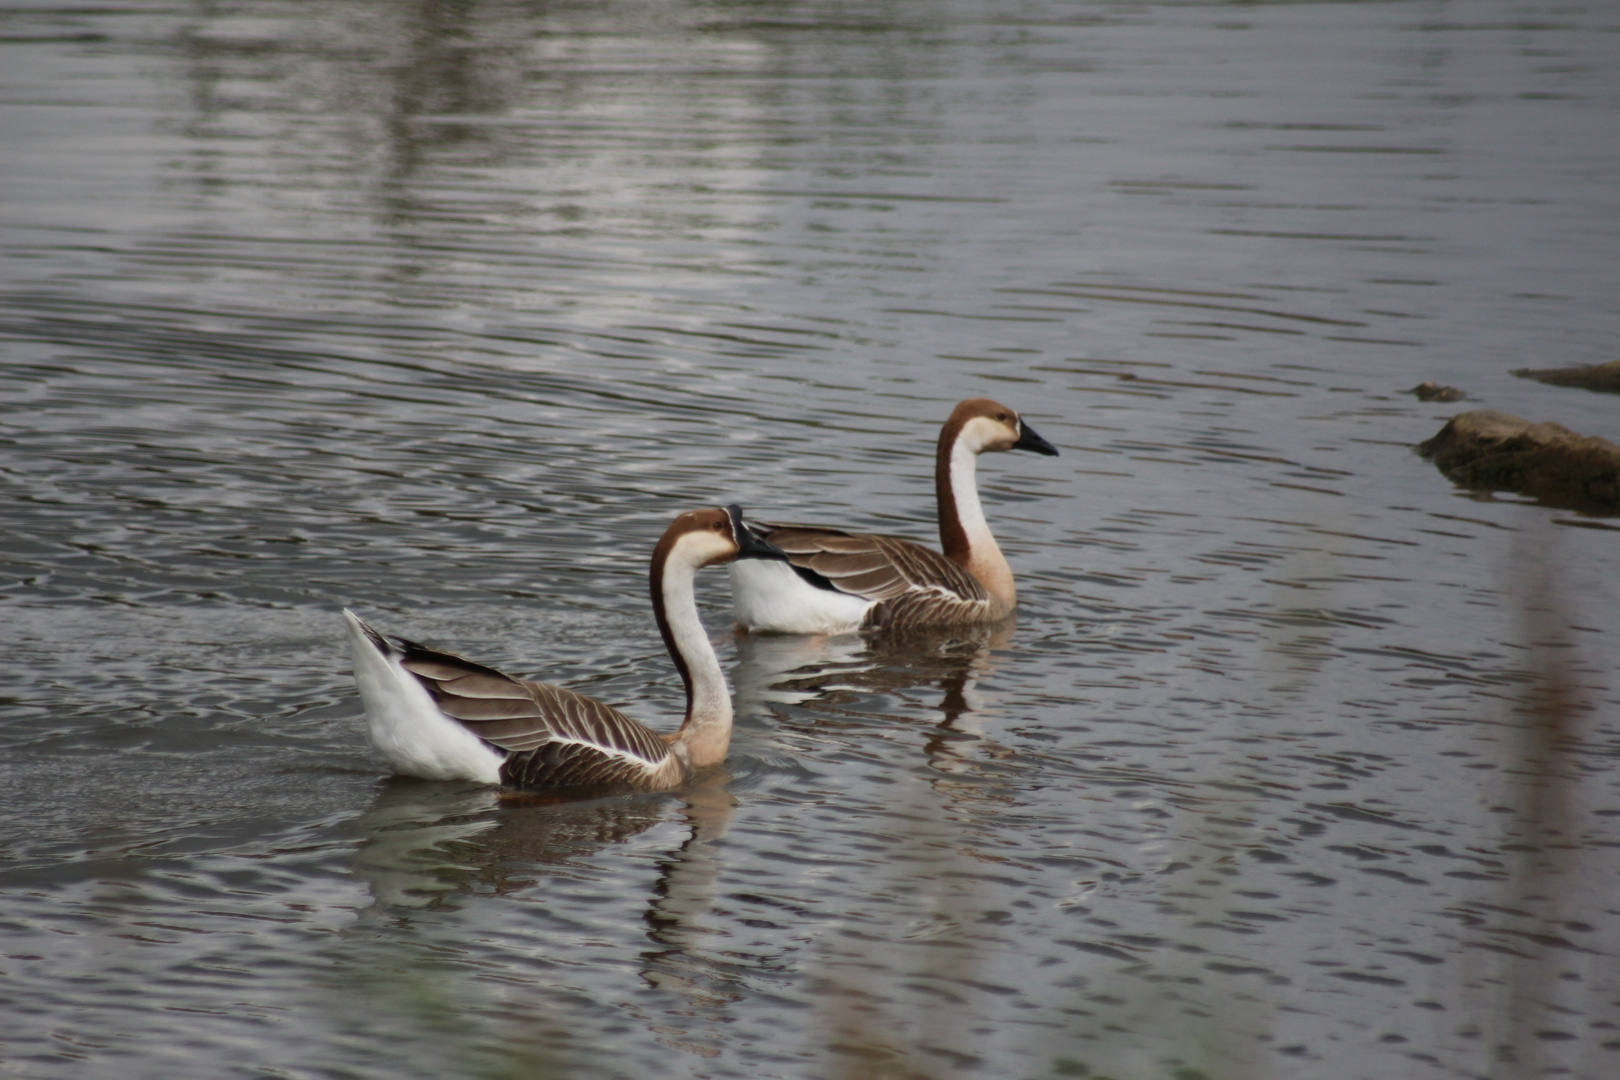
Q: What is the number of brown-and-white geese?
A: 2